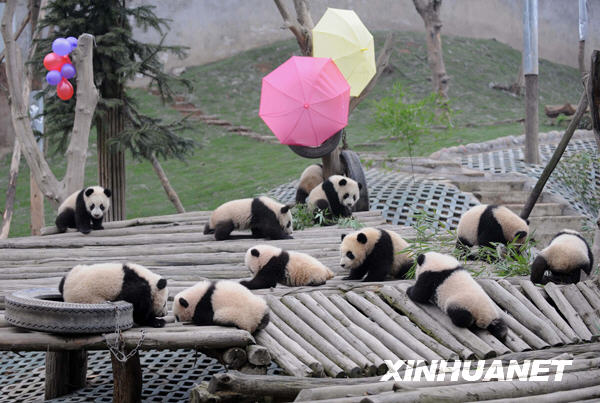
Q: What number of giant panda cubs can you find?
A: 11